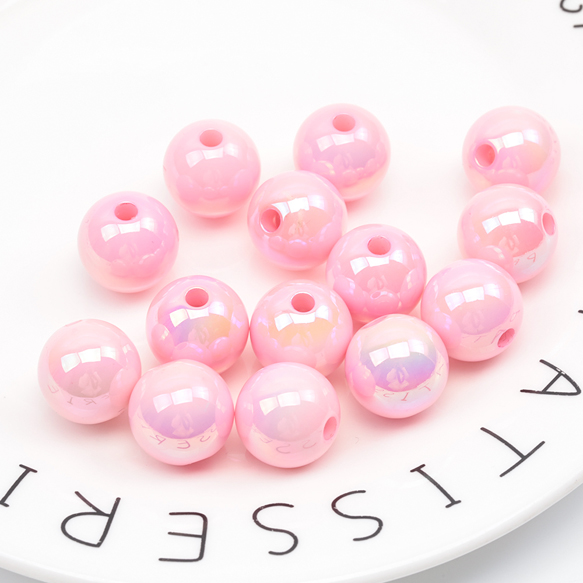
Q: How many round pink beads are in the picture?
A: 14